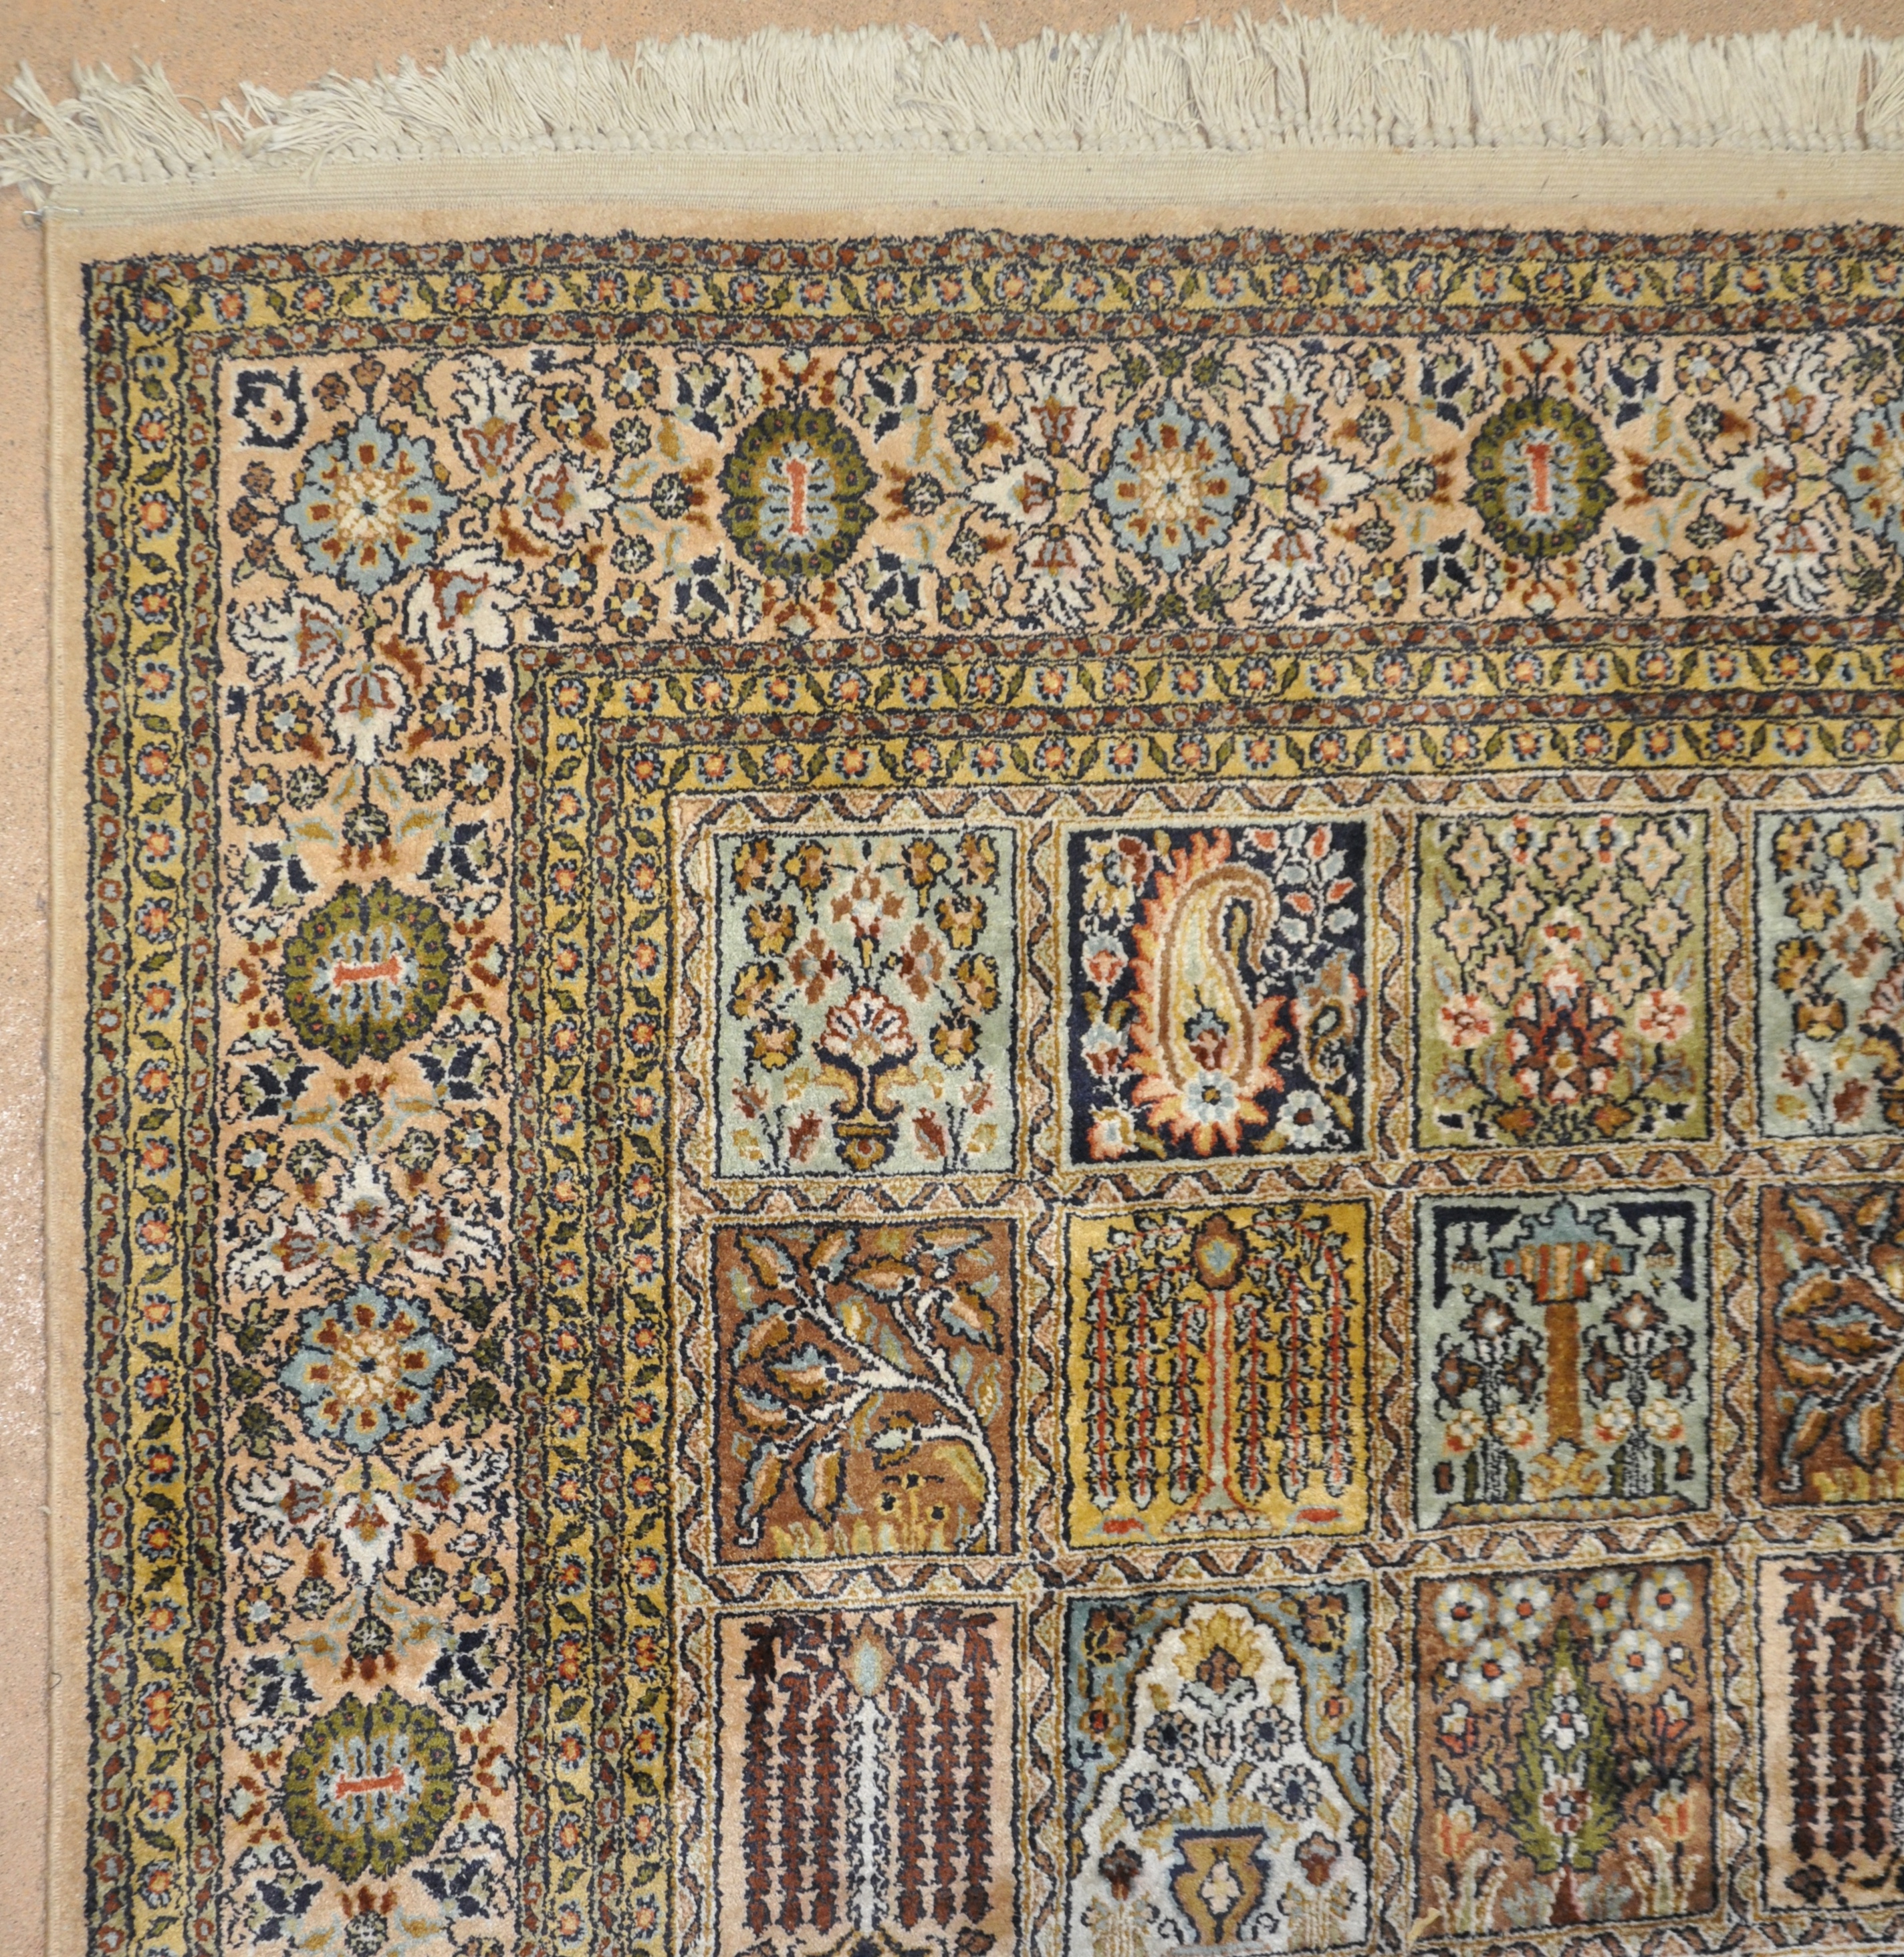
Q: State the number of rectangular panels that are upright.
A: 12